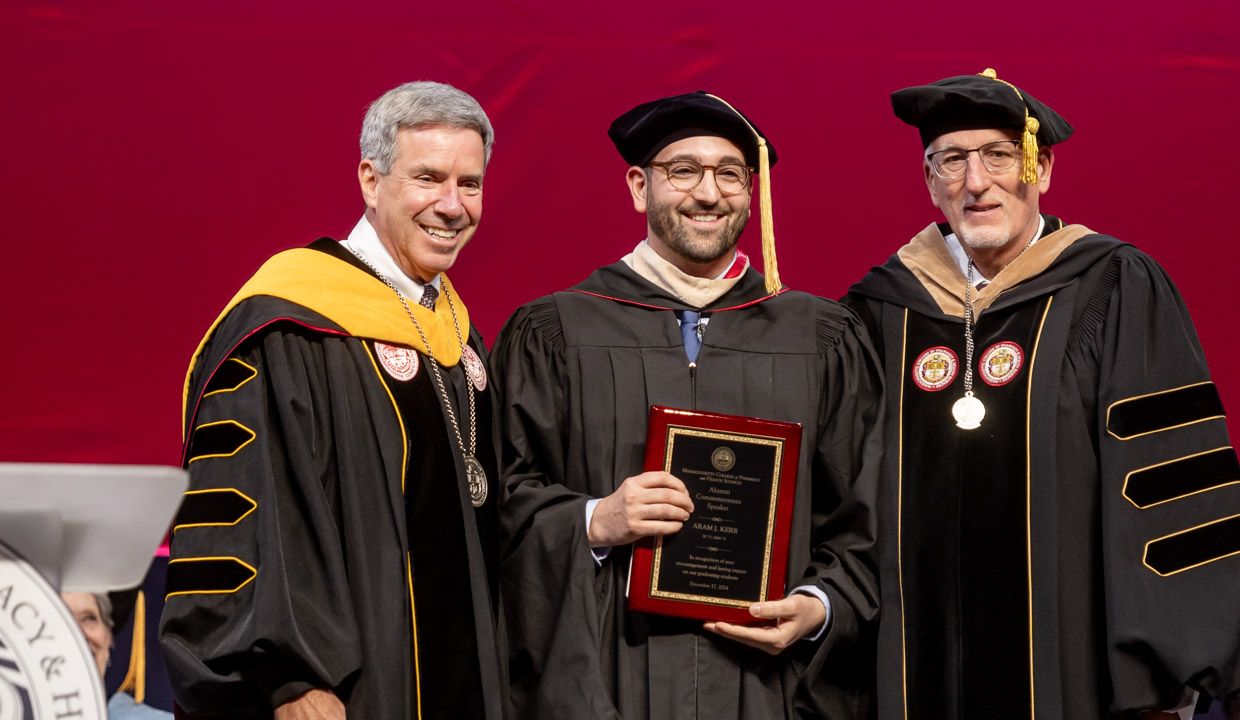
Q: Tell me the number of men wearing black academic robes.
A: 3